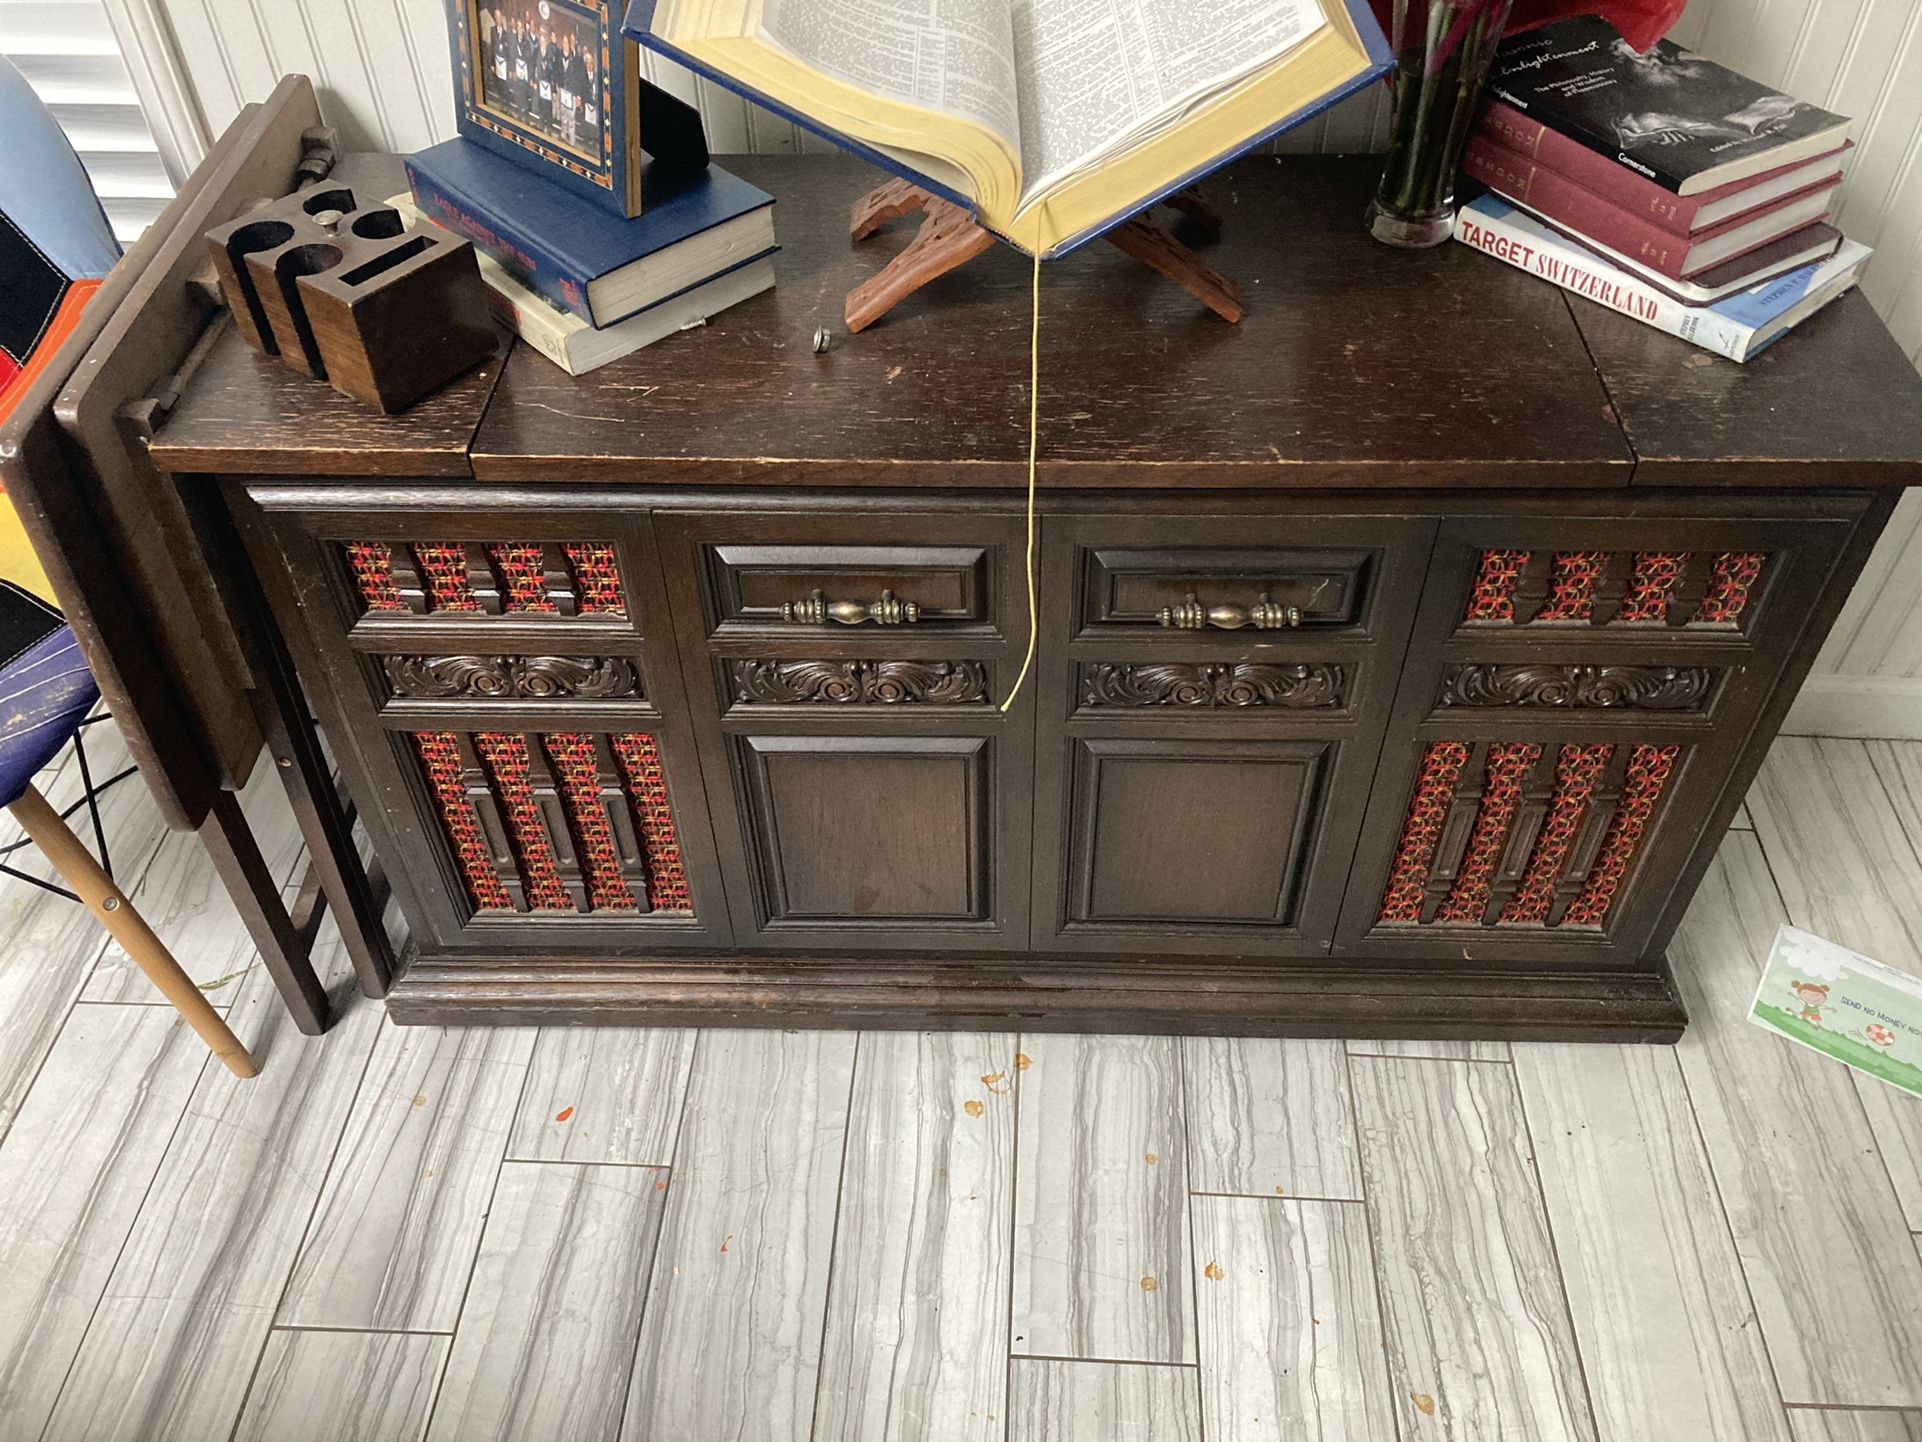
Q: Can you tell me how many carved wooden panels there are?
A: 4